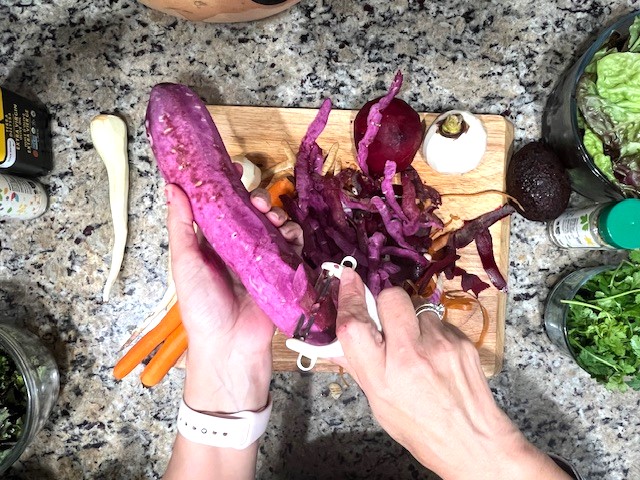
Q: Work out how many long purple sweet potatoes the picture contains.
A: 1